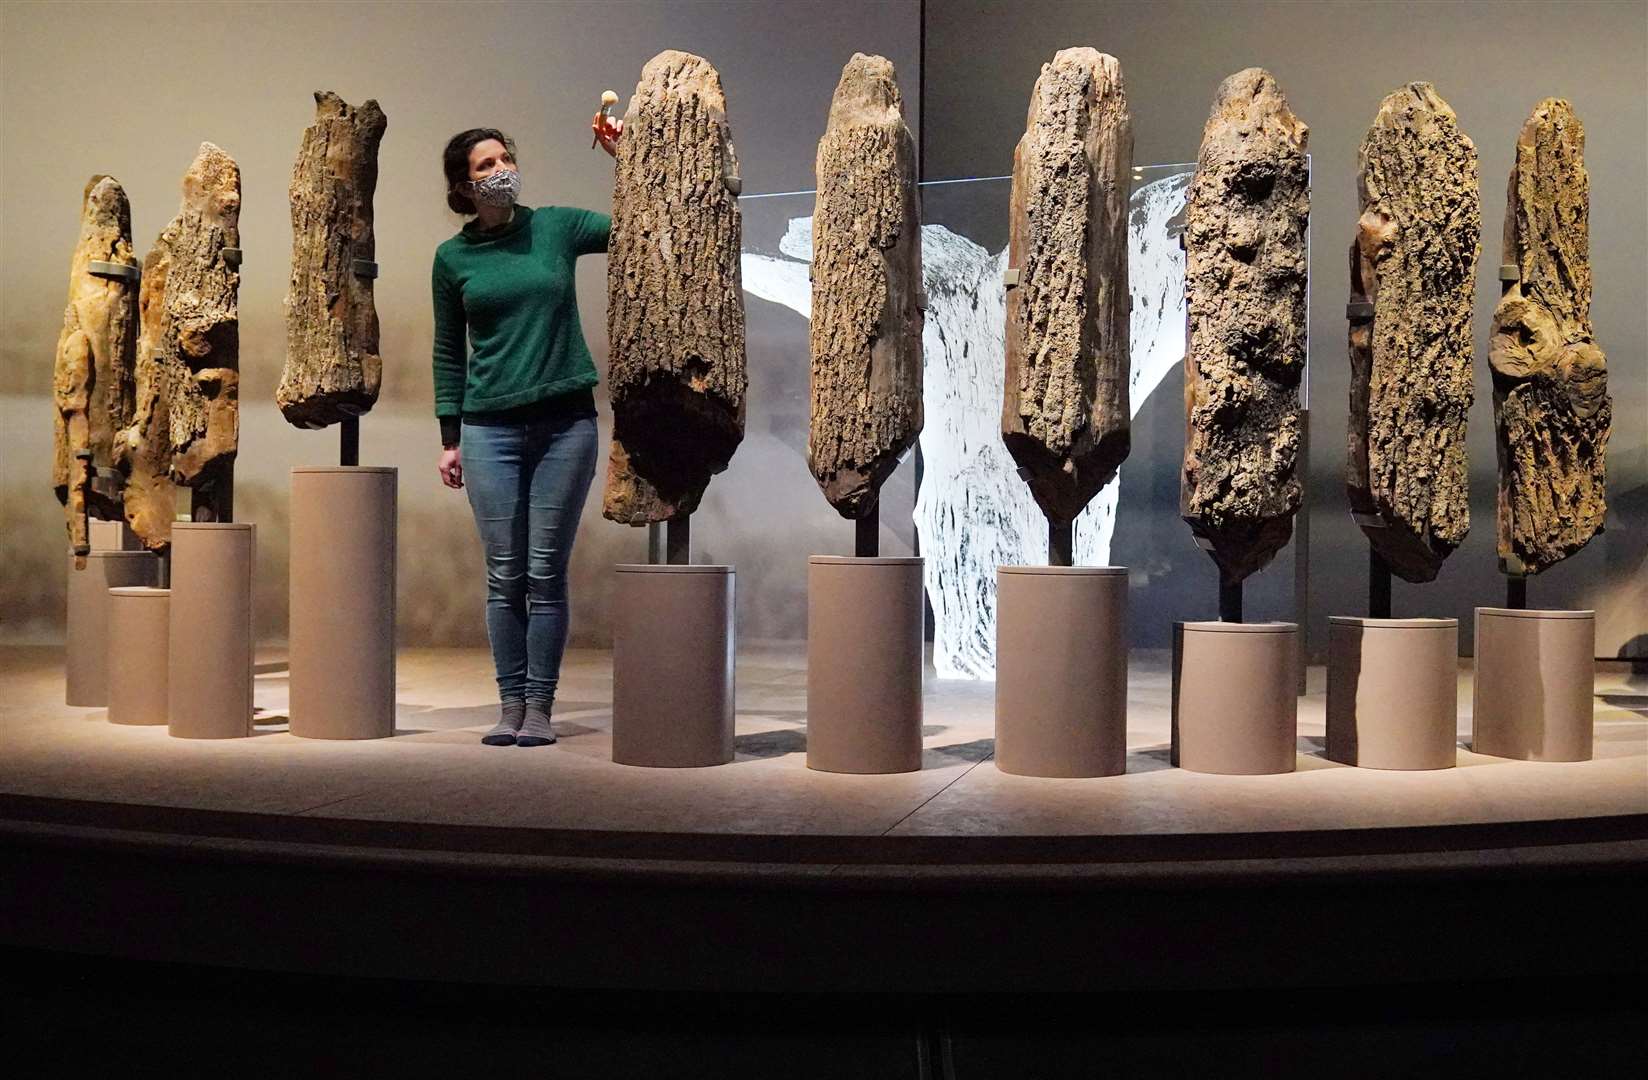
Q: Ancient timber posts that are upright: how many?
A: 10